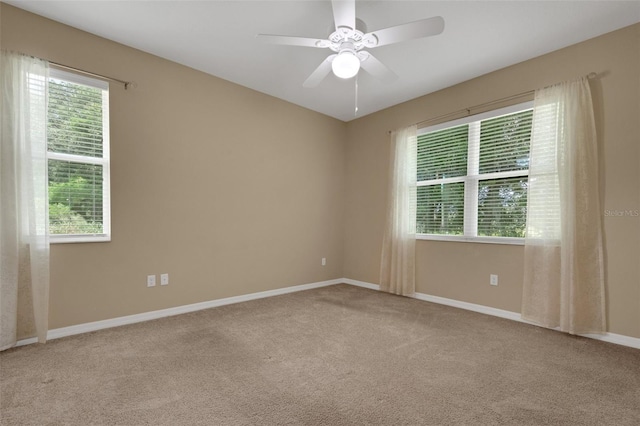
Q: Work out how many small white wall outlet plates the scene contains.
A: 4